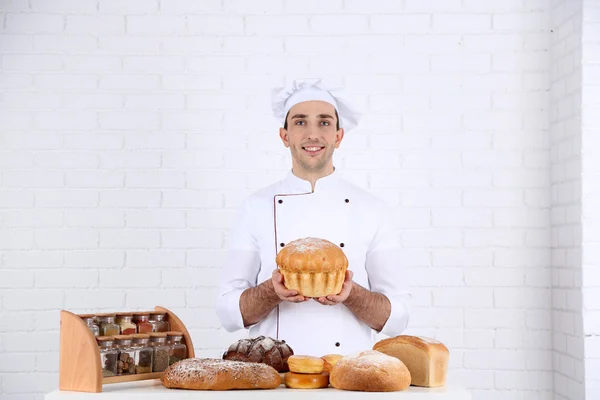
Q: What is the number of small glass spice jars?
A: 10